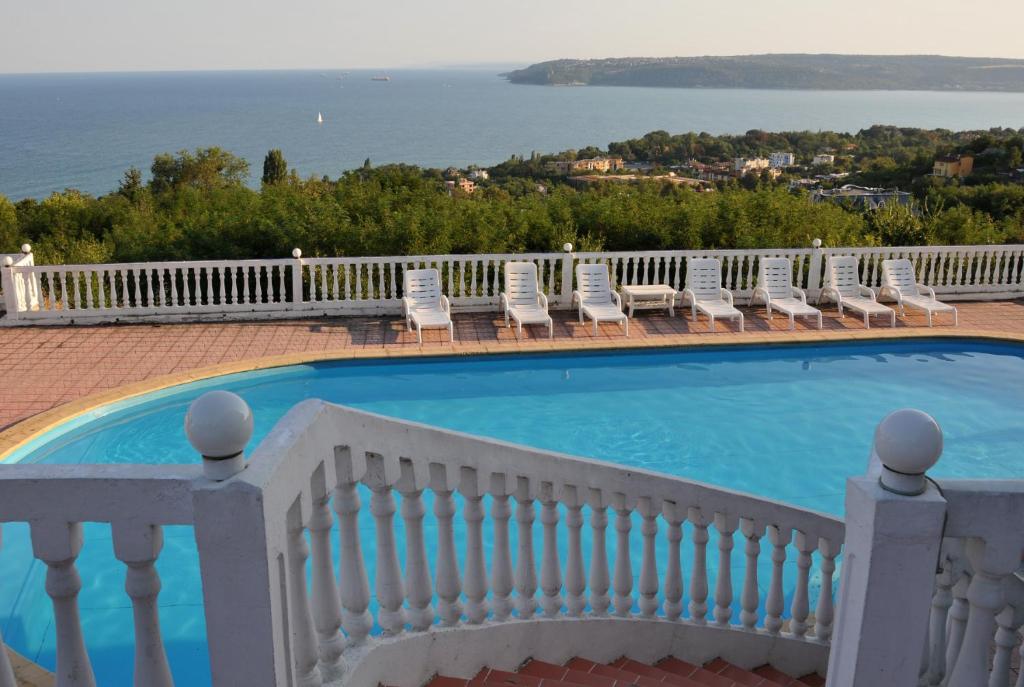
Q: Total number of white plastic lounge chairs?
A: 7